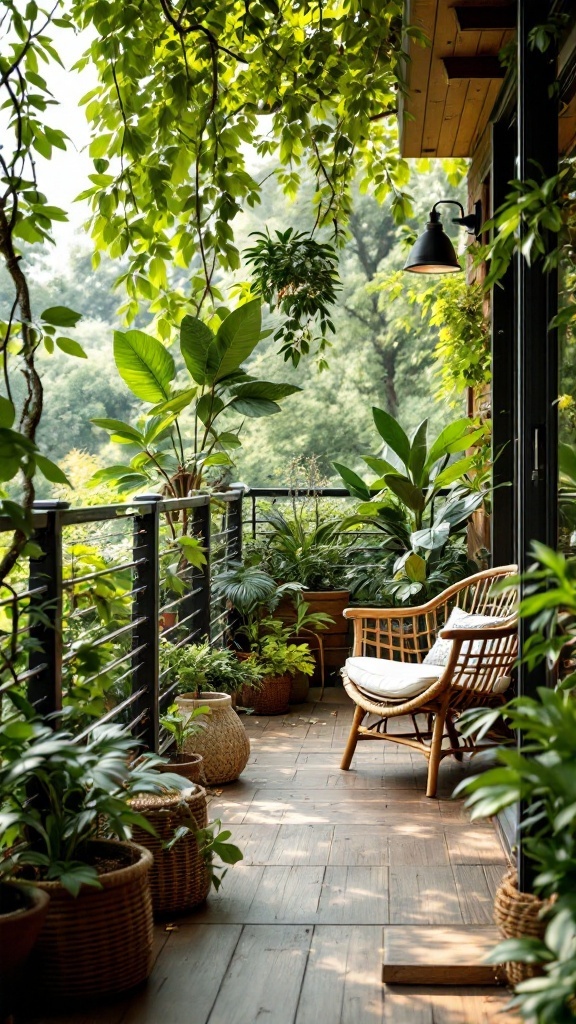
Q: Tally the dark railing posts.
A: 4